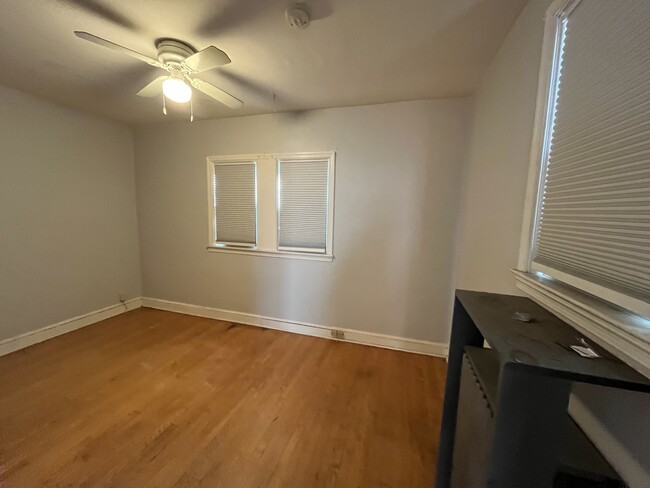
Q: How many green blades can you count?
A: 0